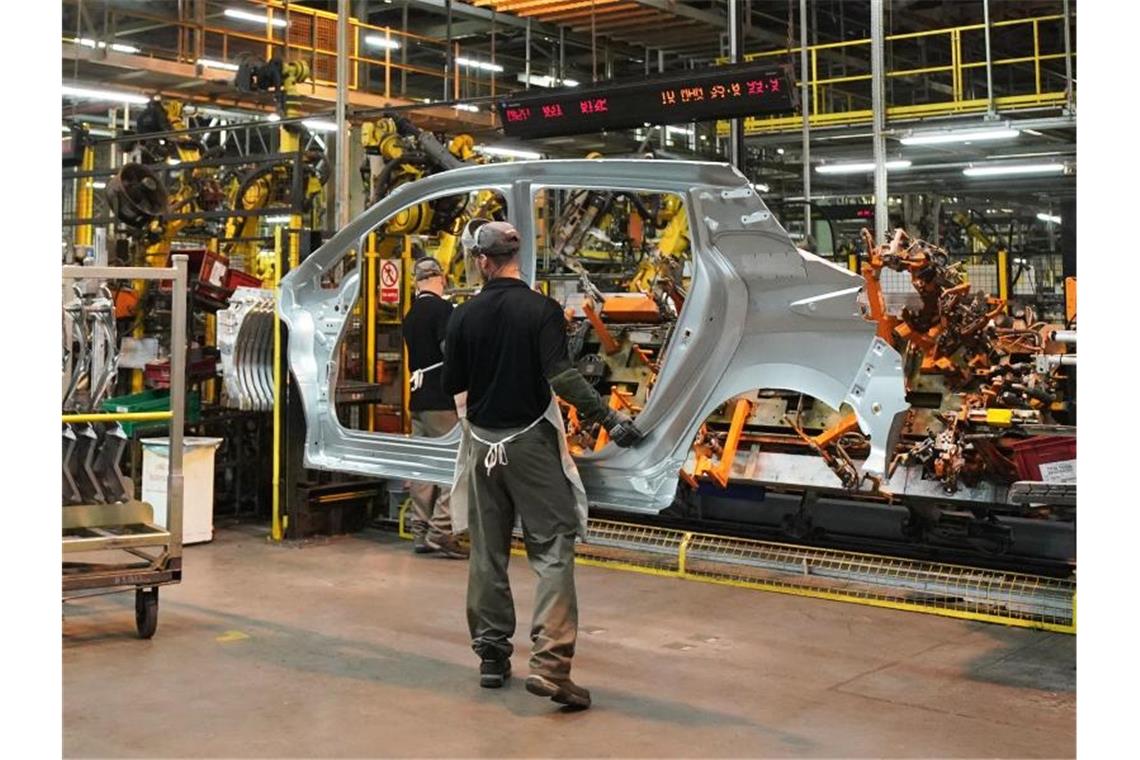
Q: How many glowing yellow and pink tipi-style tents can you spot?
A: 0